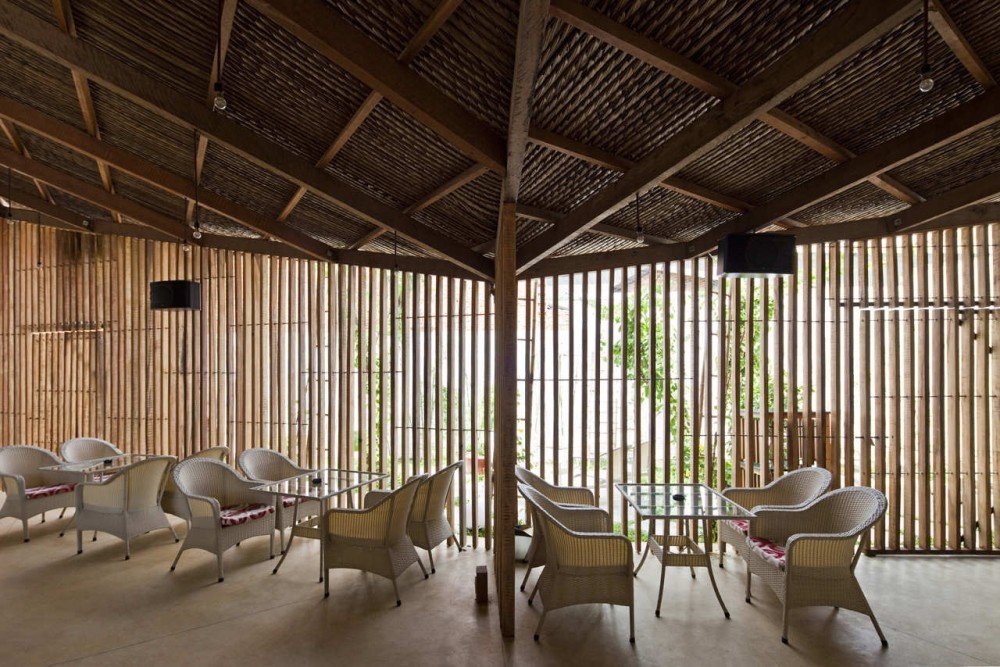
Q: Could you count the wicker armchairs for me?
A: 12